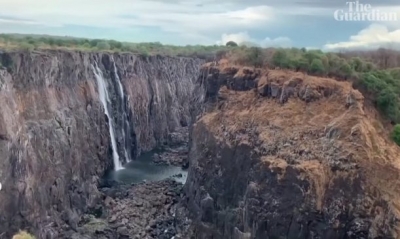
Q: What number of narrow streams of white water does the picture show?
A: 2